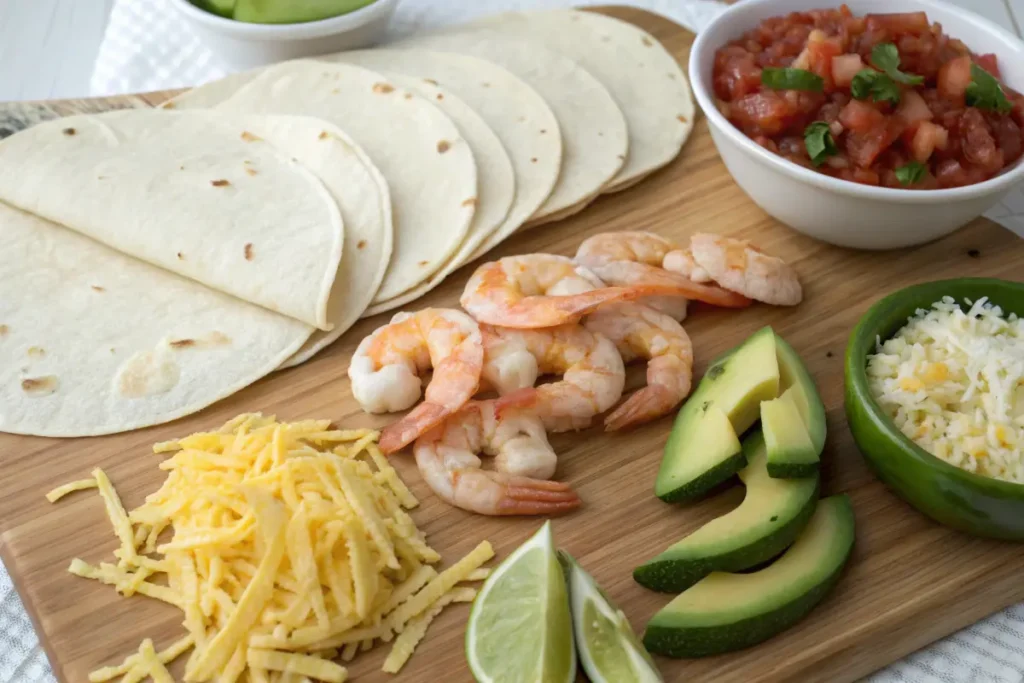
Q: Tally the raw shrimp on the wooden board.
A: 7